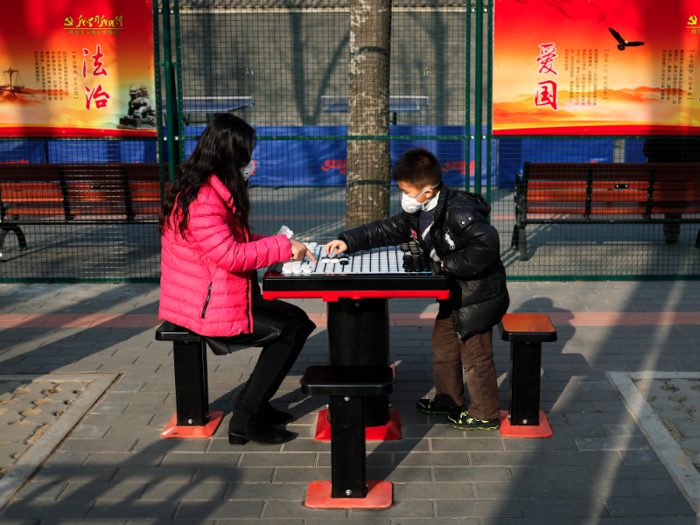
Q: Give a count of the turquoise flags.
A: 0